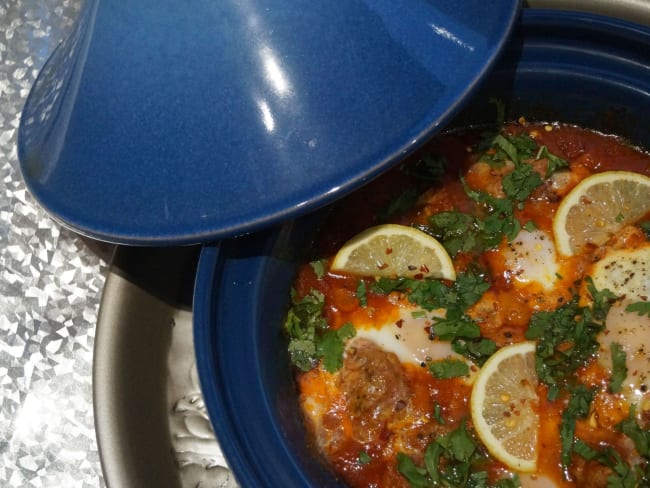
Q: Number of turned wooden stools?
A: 0